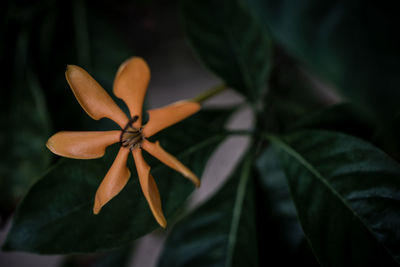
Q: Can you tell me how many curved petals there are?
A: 7